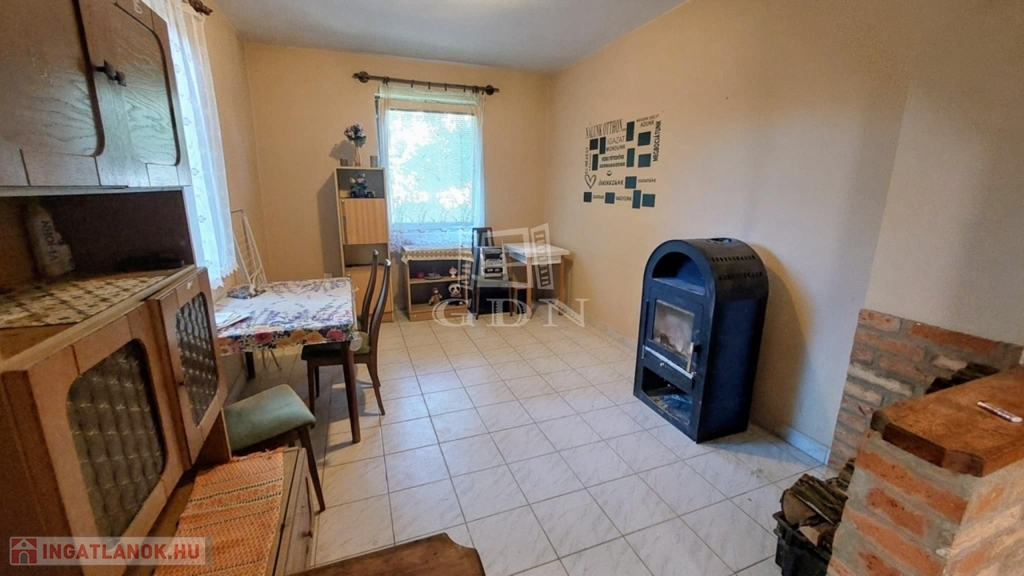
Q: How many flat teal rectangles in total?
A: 12